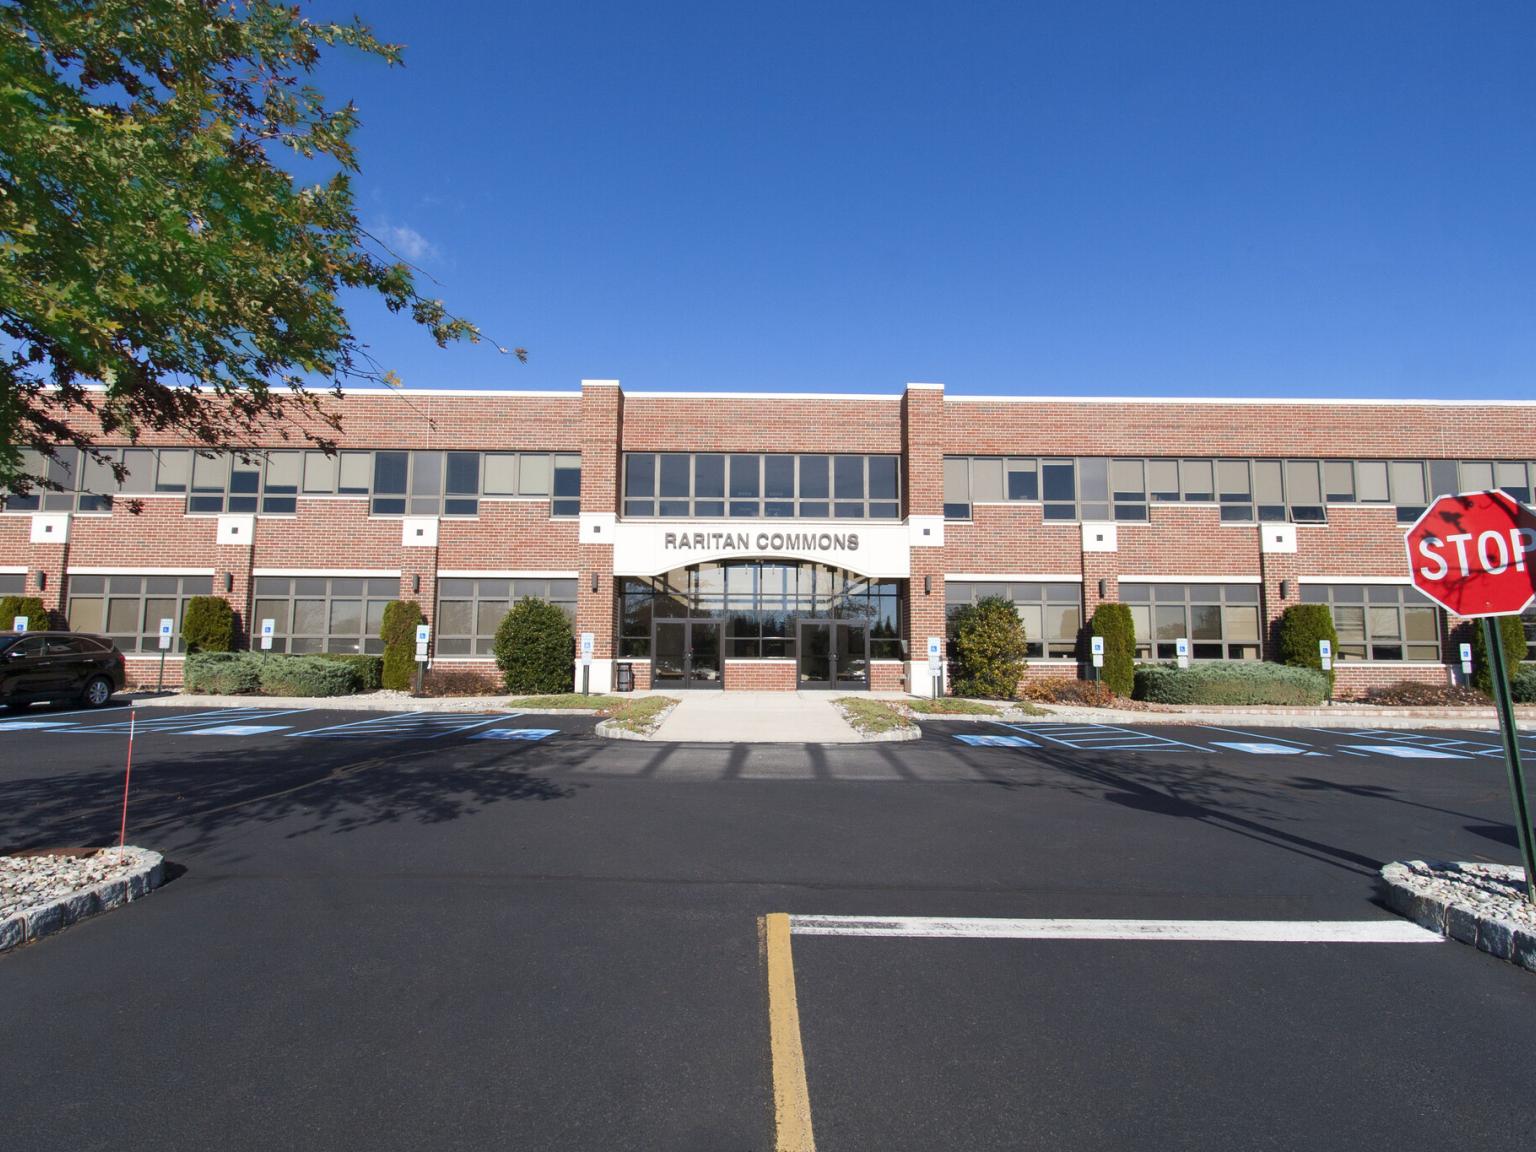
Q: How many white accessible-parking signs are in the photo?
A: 10